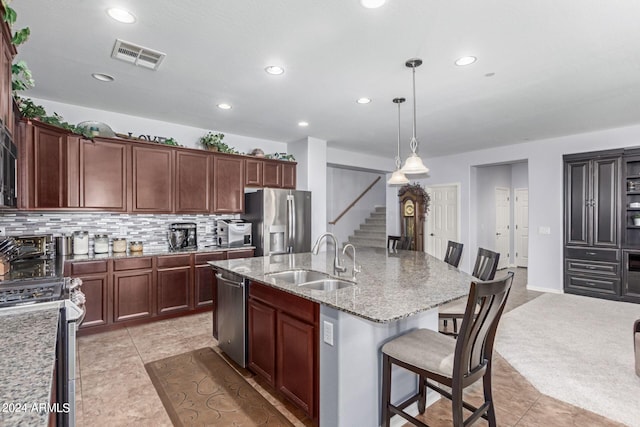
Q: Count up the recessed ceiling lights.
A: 8